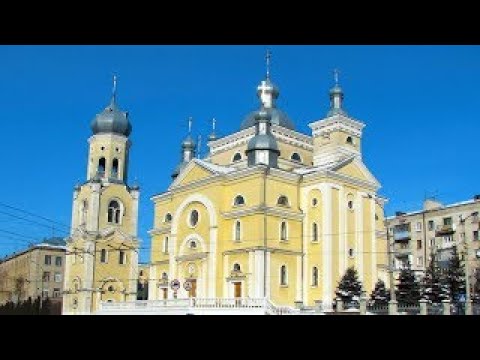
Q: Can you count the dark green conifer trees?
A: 5